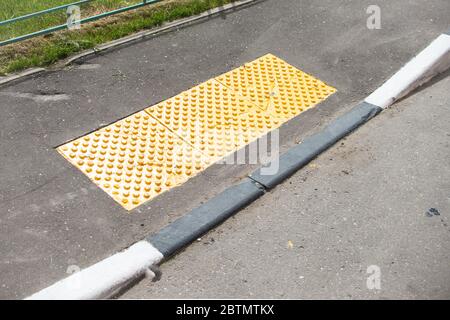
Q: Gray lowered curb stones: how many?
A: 2